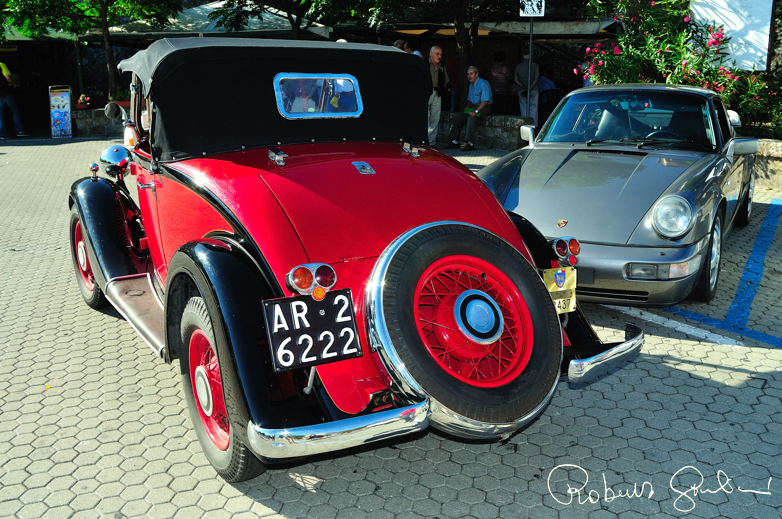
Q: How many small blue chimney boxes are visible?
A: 0